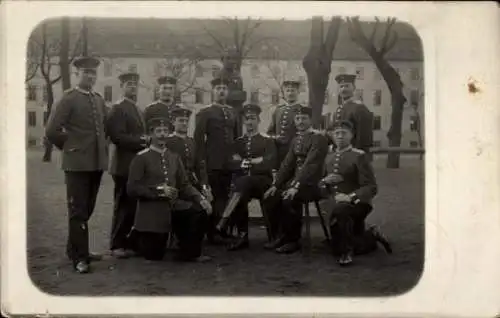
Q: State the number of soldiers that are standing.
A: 6